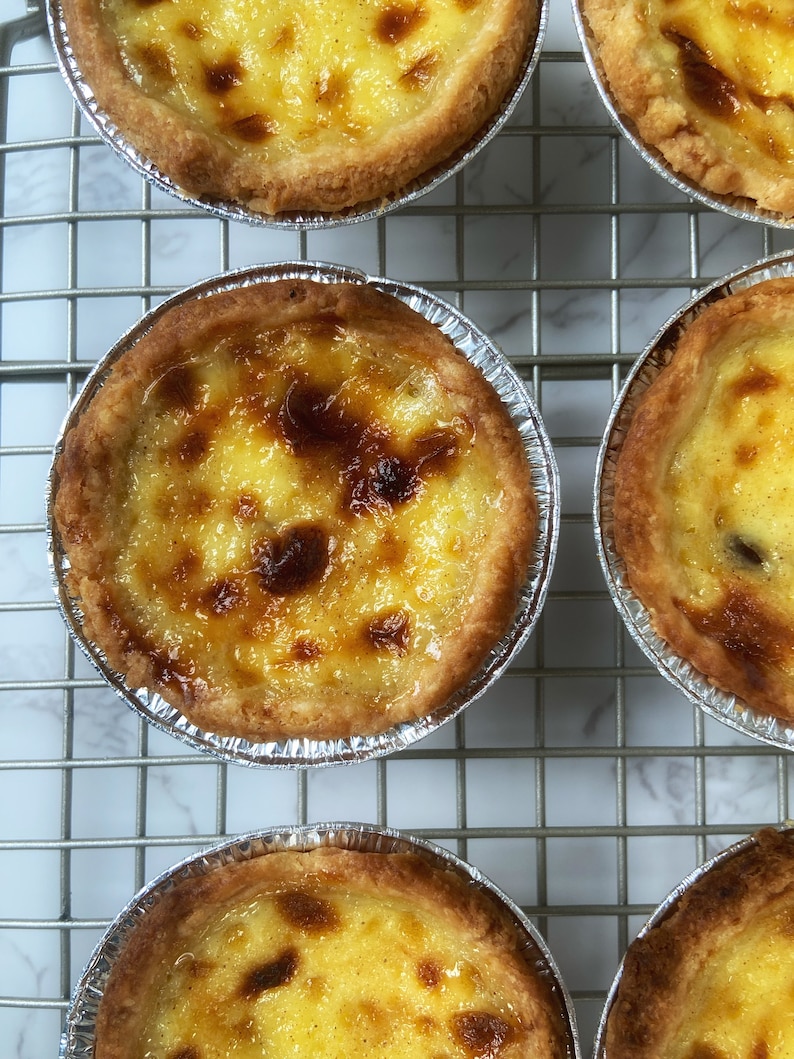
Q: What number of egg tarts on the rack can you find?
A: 6